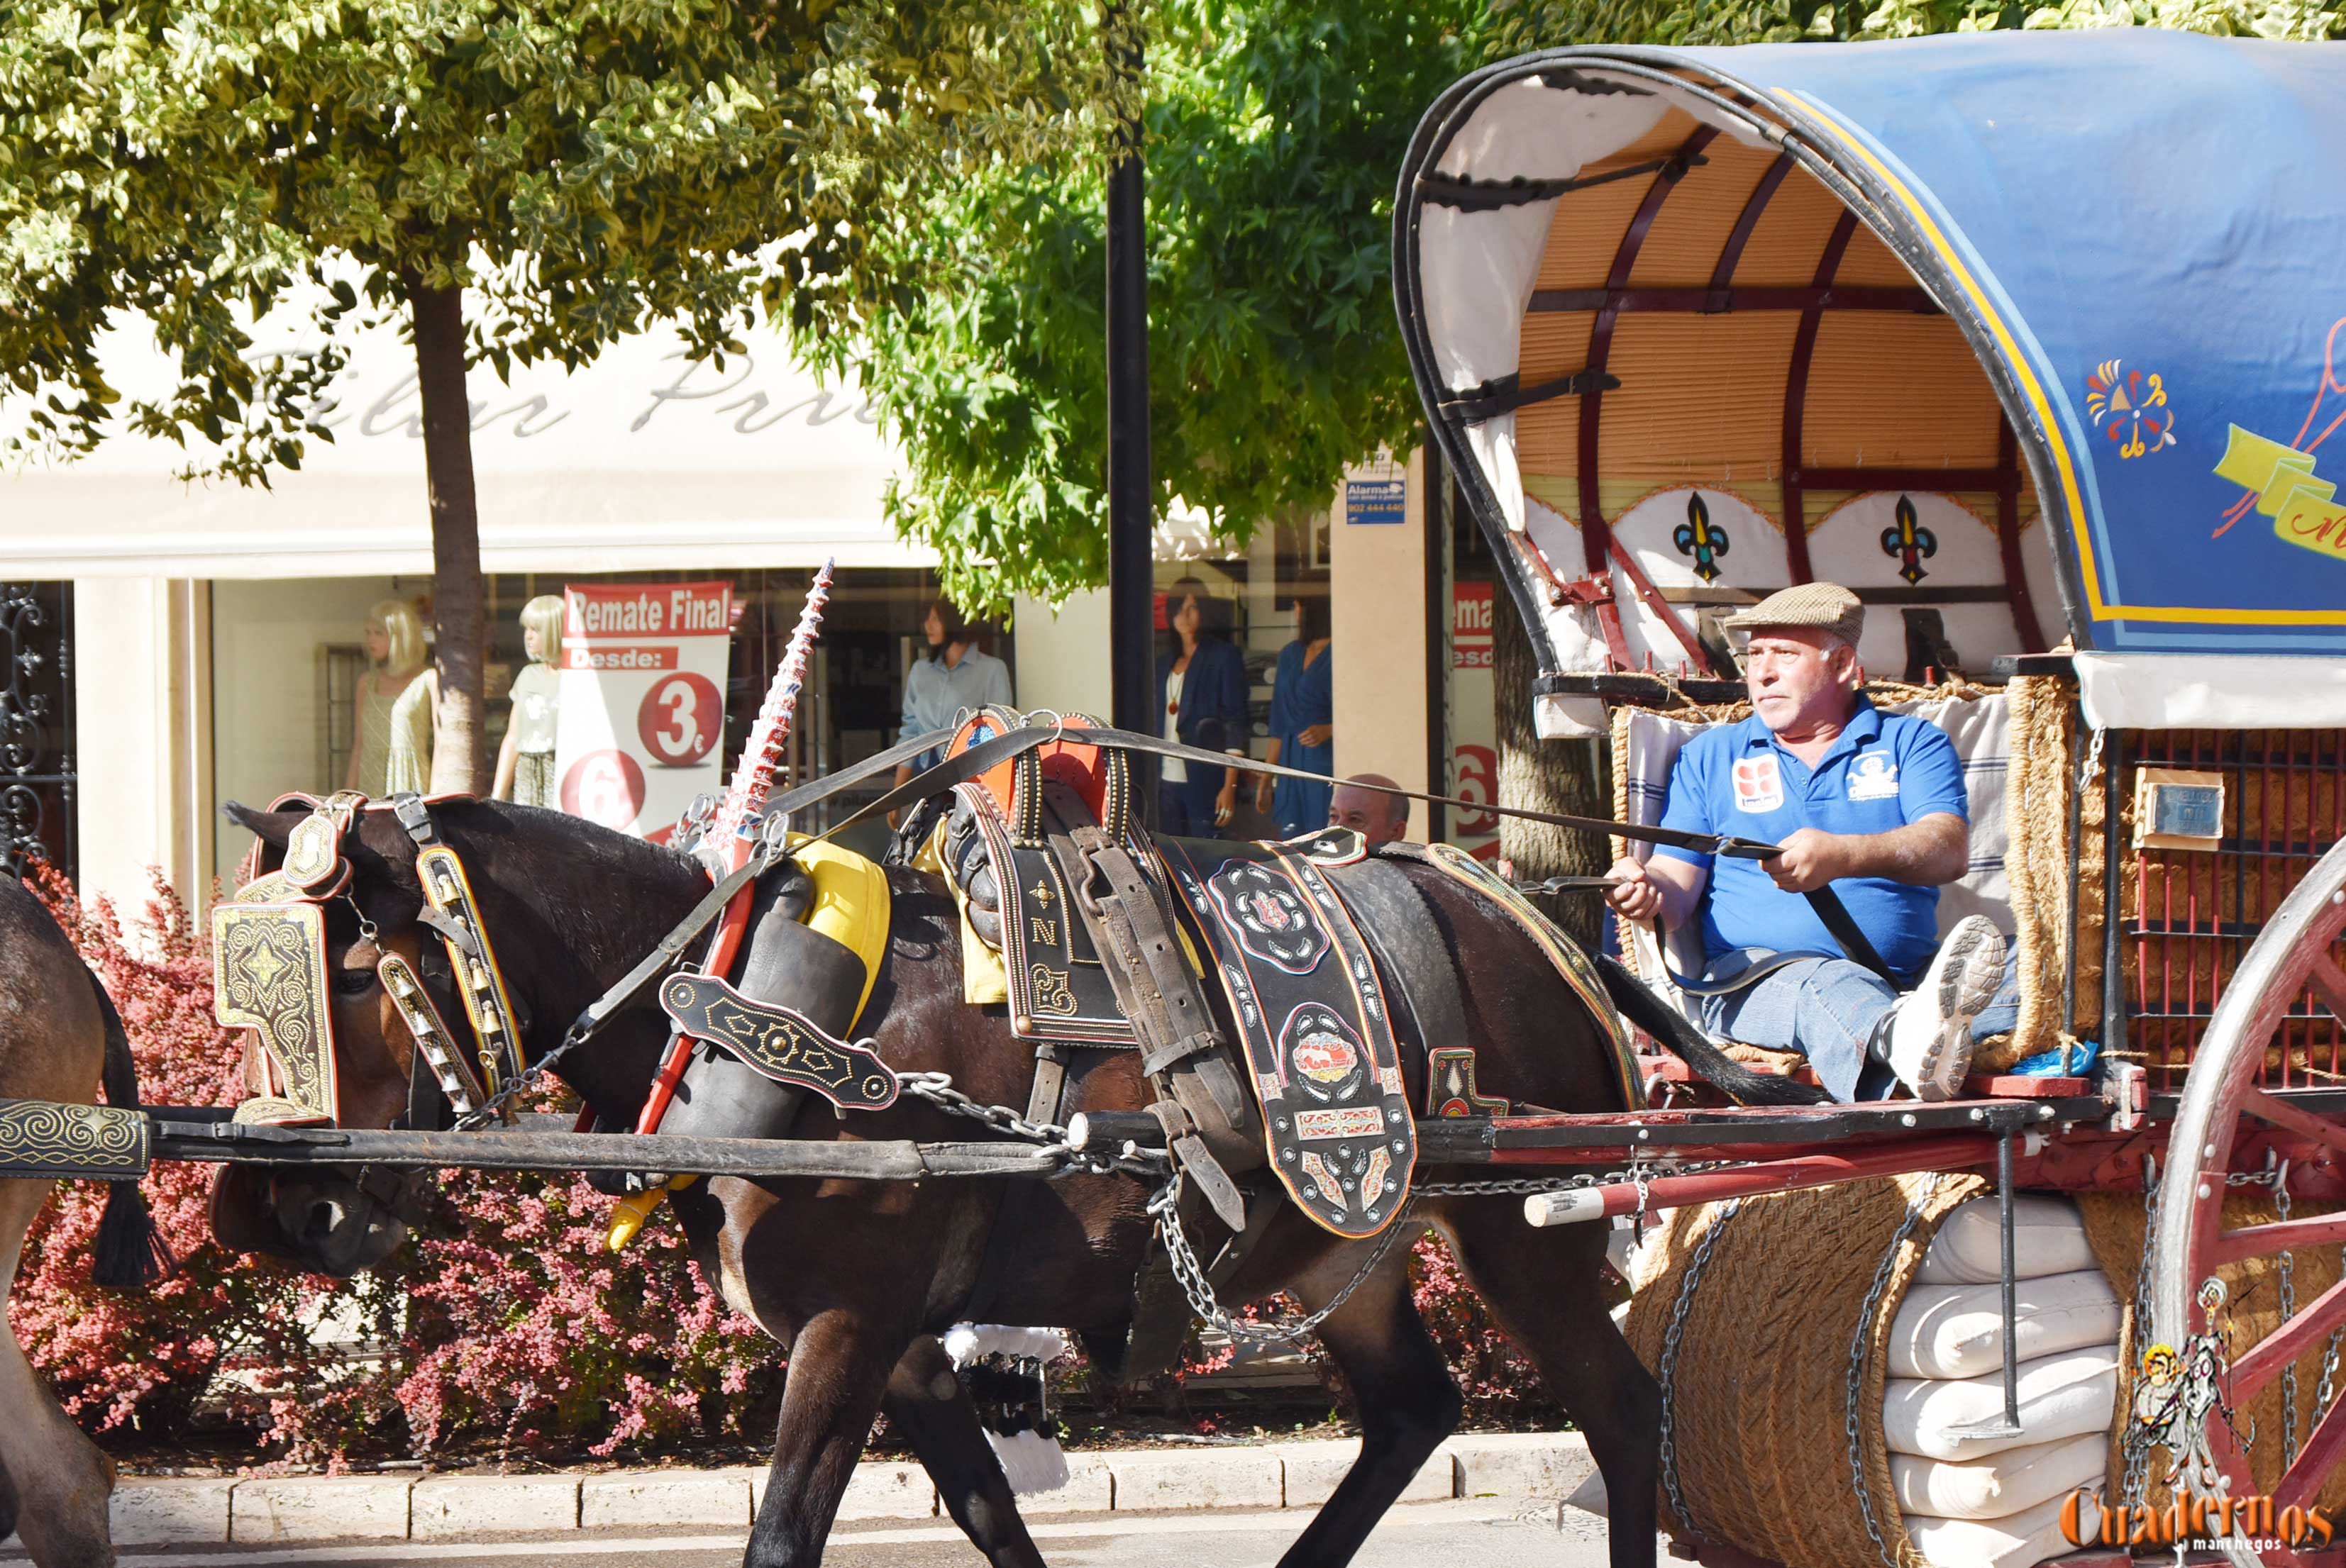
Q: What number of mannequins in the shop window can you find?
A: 5